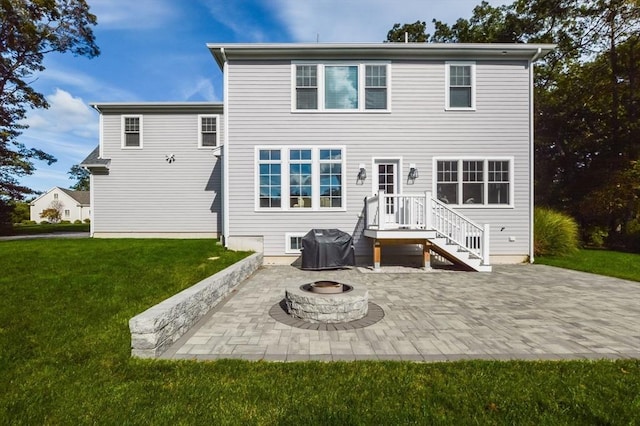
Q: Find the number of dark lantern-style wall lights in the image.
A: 2